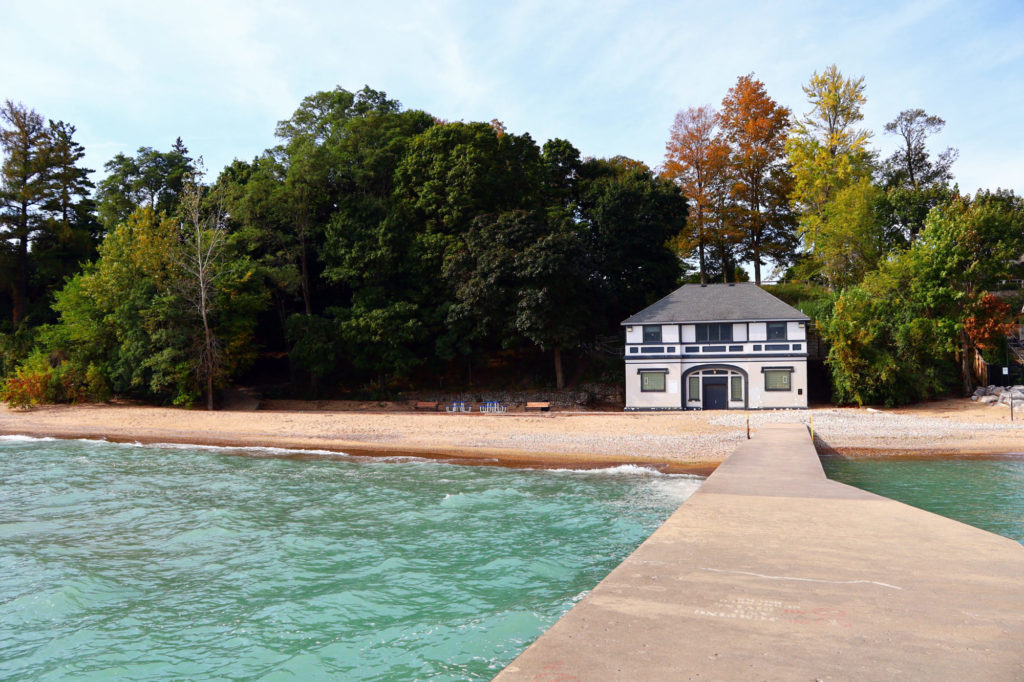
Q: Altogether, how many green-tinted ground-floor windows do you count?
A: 4